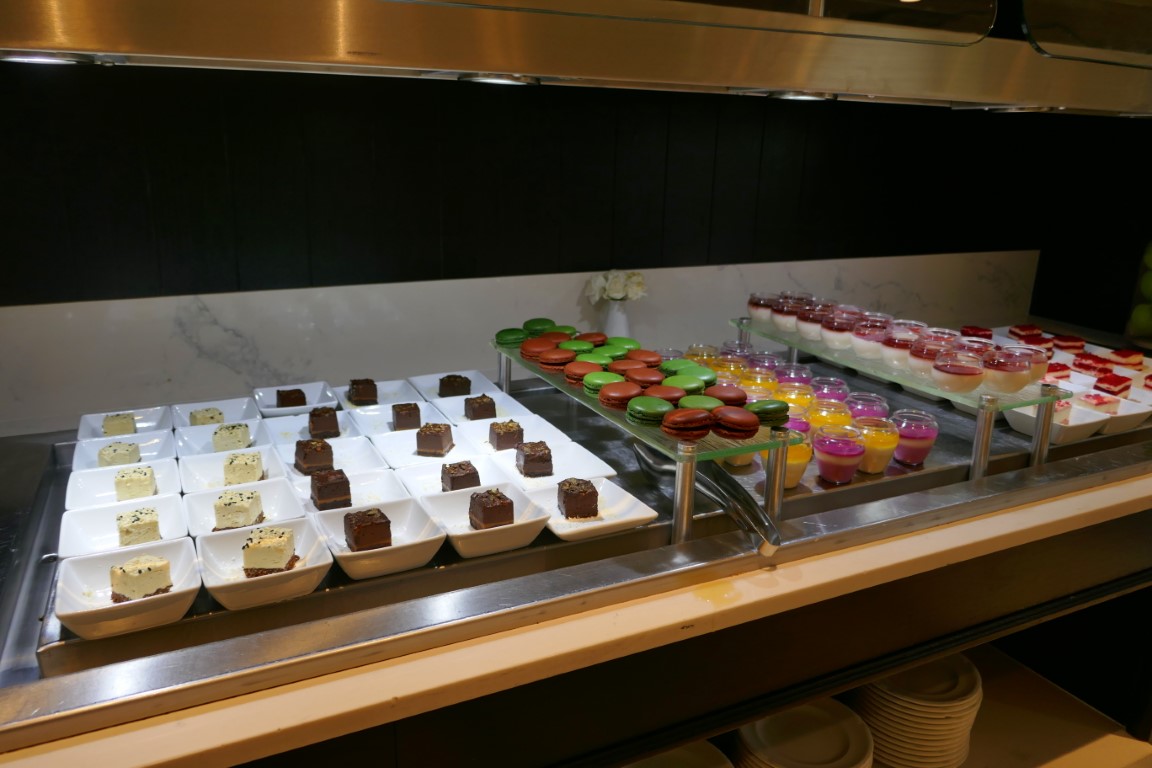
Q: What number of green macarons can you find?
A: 14